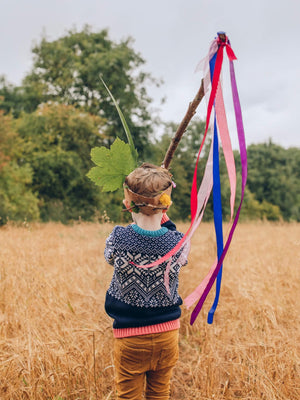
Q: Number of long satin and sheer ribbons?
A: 5